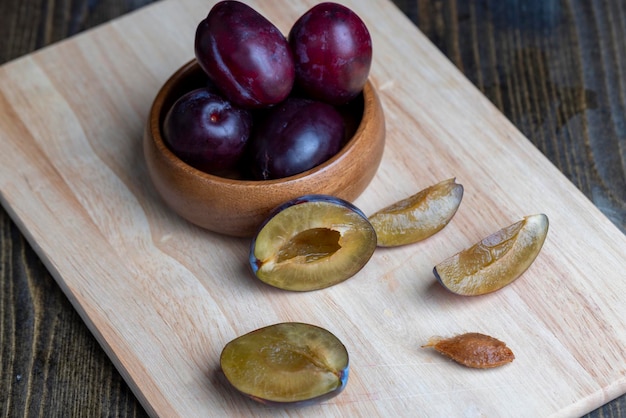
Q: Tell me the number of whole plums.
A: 4